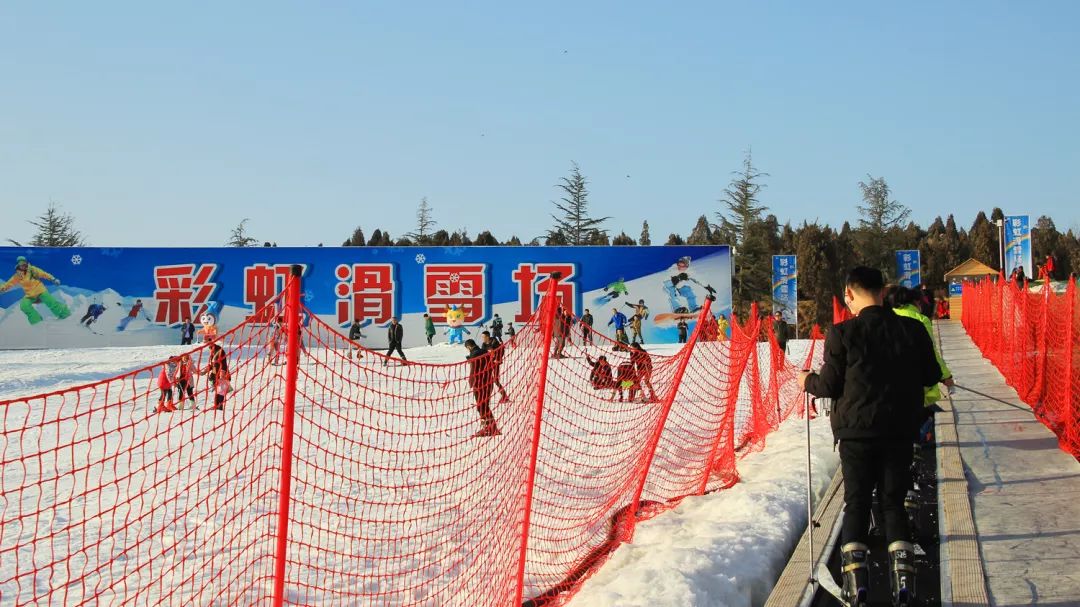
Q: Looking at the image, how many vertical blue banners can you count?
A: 3